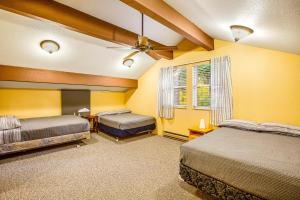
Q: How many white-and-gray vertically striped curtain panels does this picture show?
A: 2